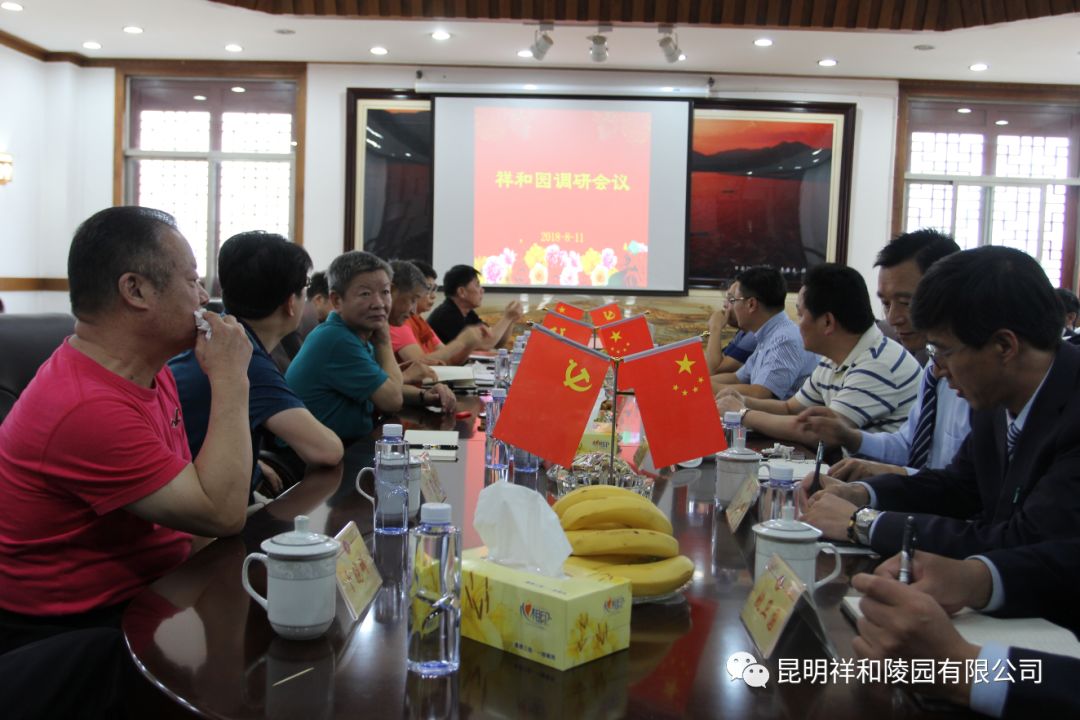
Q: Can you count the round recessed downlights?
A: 11